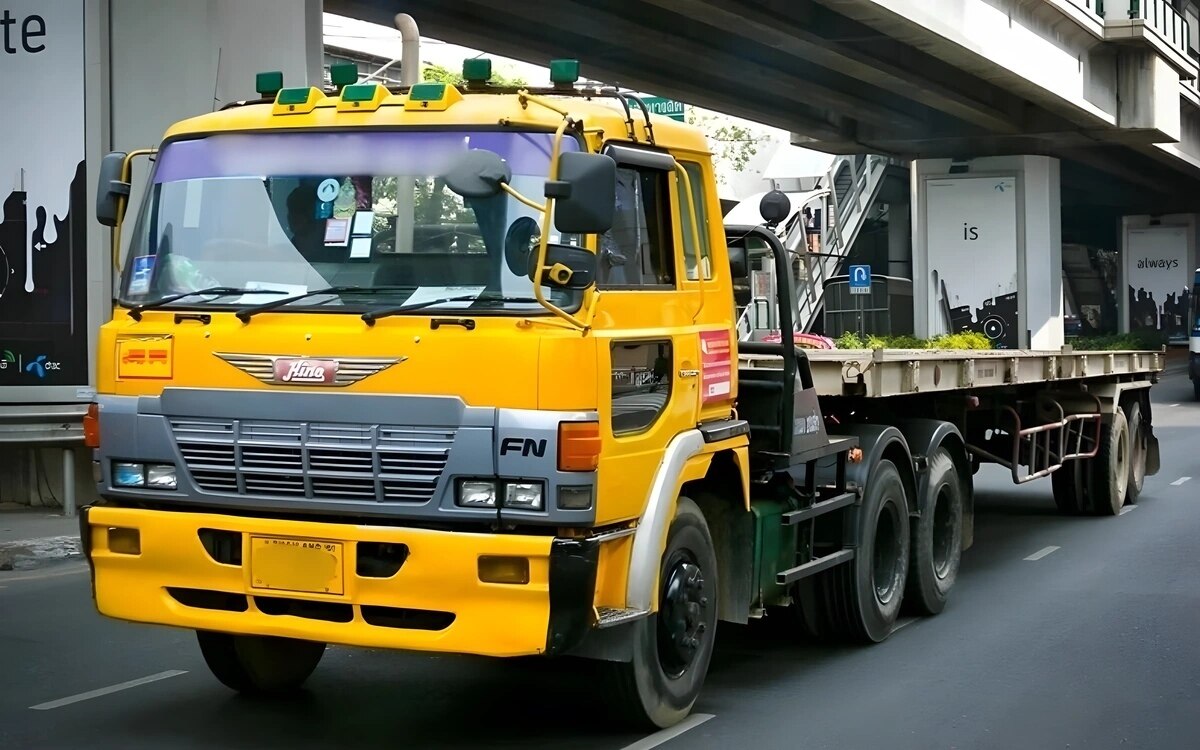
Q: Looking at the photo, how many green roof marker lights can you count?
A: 7